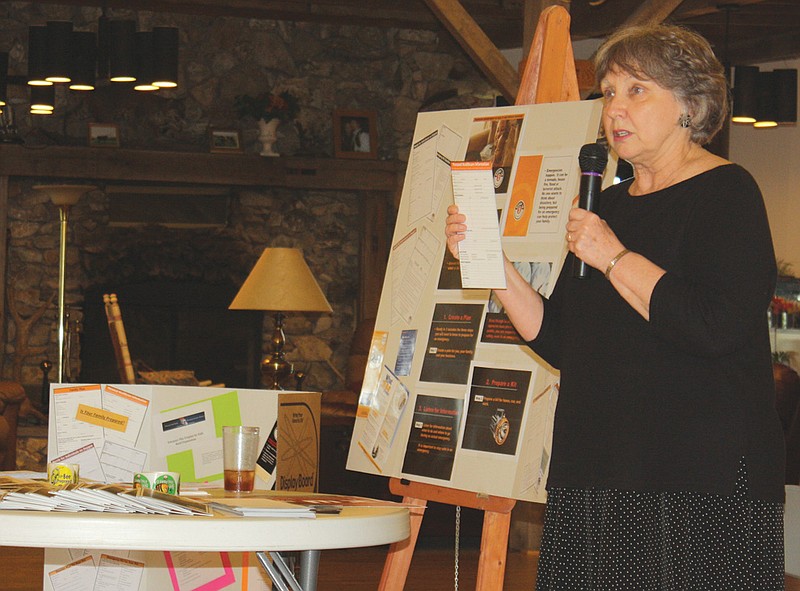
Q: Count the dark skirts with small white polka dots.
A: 1